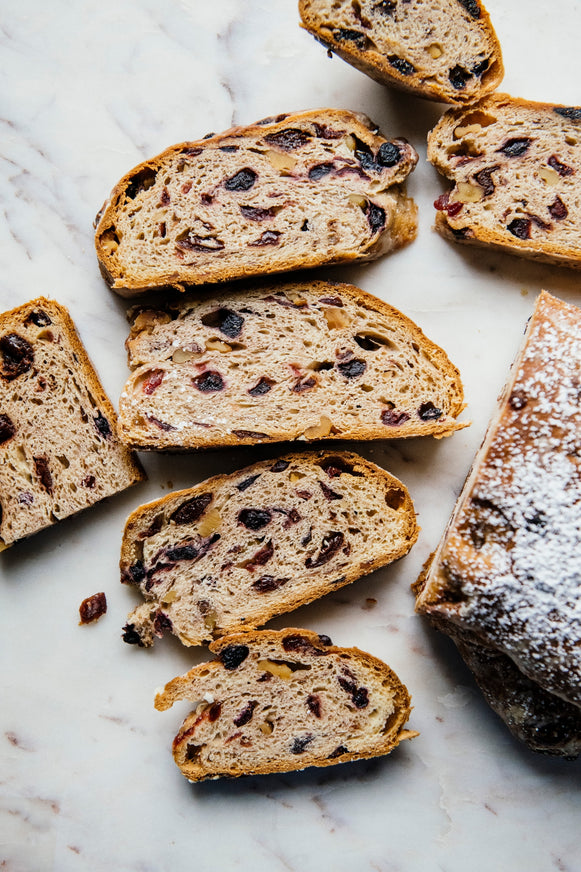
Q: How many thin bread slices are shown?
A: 7